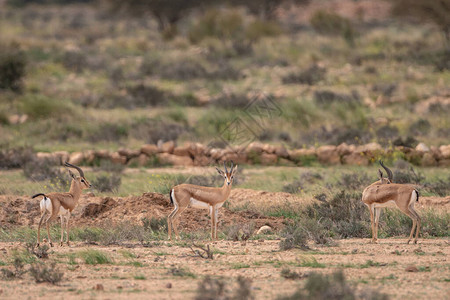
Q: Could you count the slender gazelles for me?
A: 3